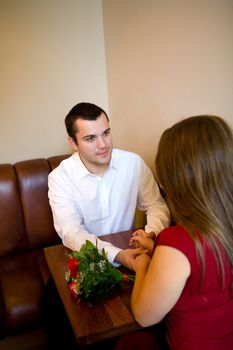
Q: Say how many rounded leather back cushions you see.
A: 3